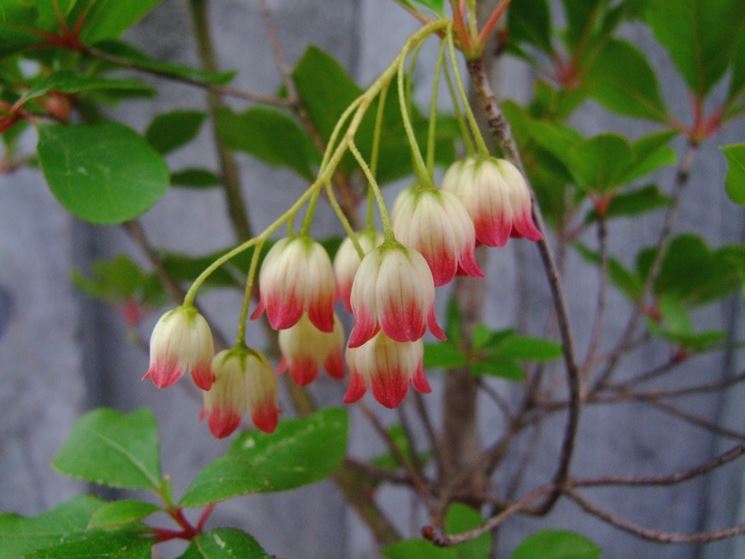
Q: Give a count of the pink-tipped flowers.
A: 9